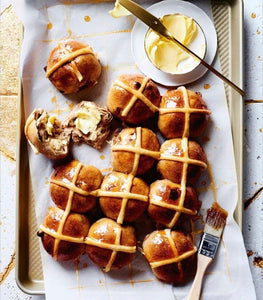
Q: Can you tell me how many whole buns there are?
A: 11